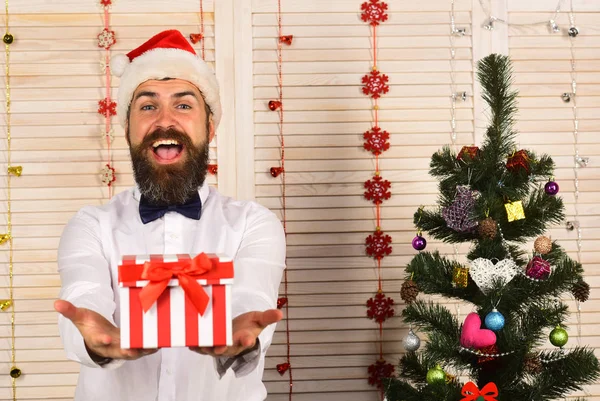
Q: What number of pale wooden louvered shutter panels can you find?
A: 3